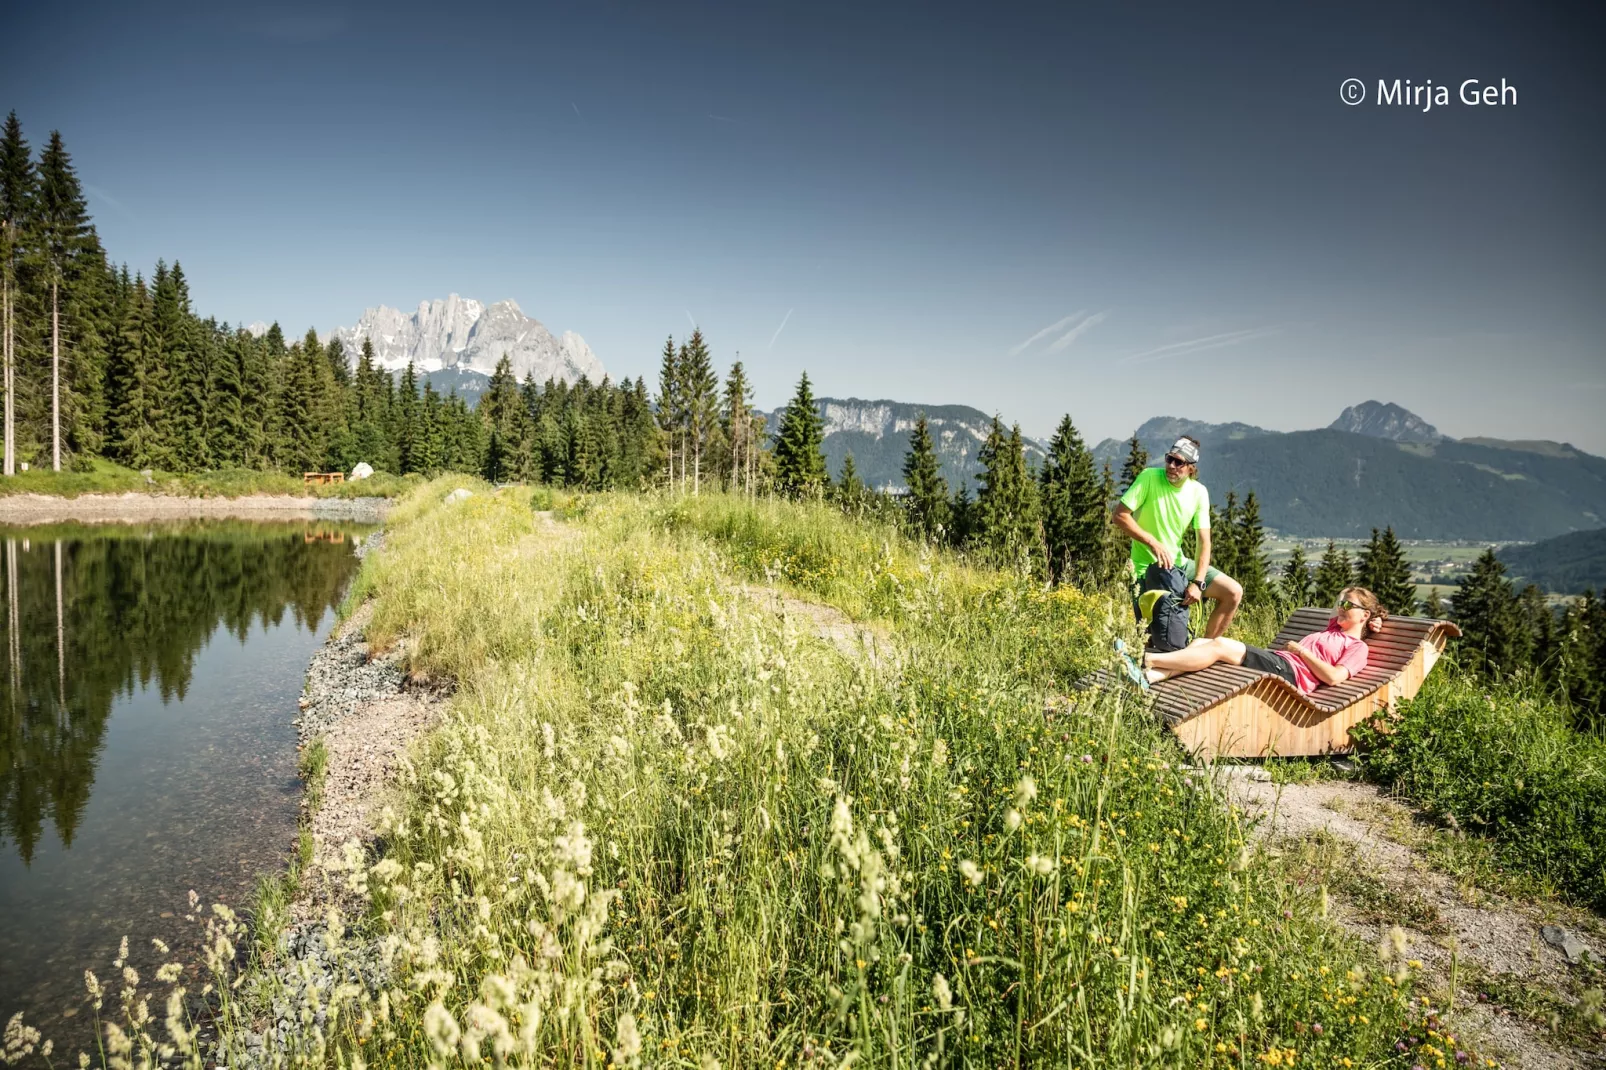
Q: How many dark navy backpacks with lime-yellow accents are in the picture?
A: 1